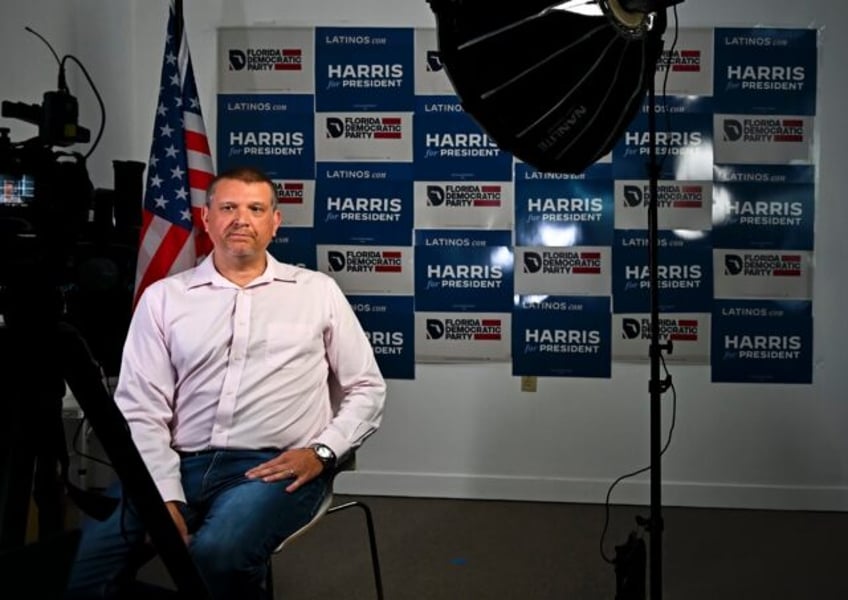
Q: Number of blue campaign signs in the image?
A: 14